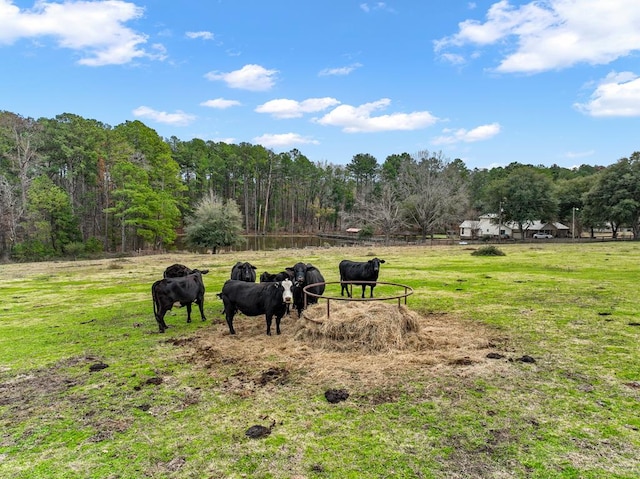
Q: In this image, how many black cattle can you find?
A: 7